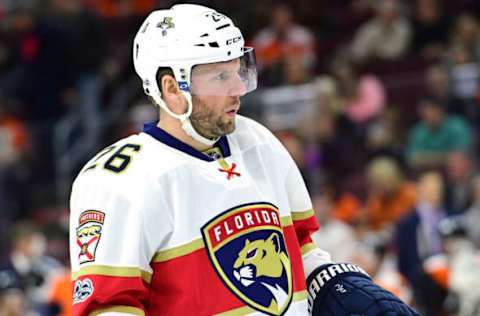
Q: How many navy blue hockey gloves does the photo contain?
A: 1